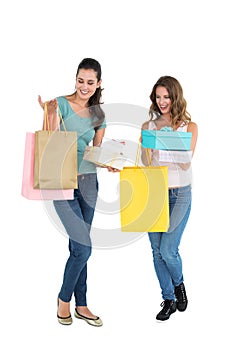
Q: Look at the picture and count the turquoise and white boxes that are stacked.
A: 2